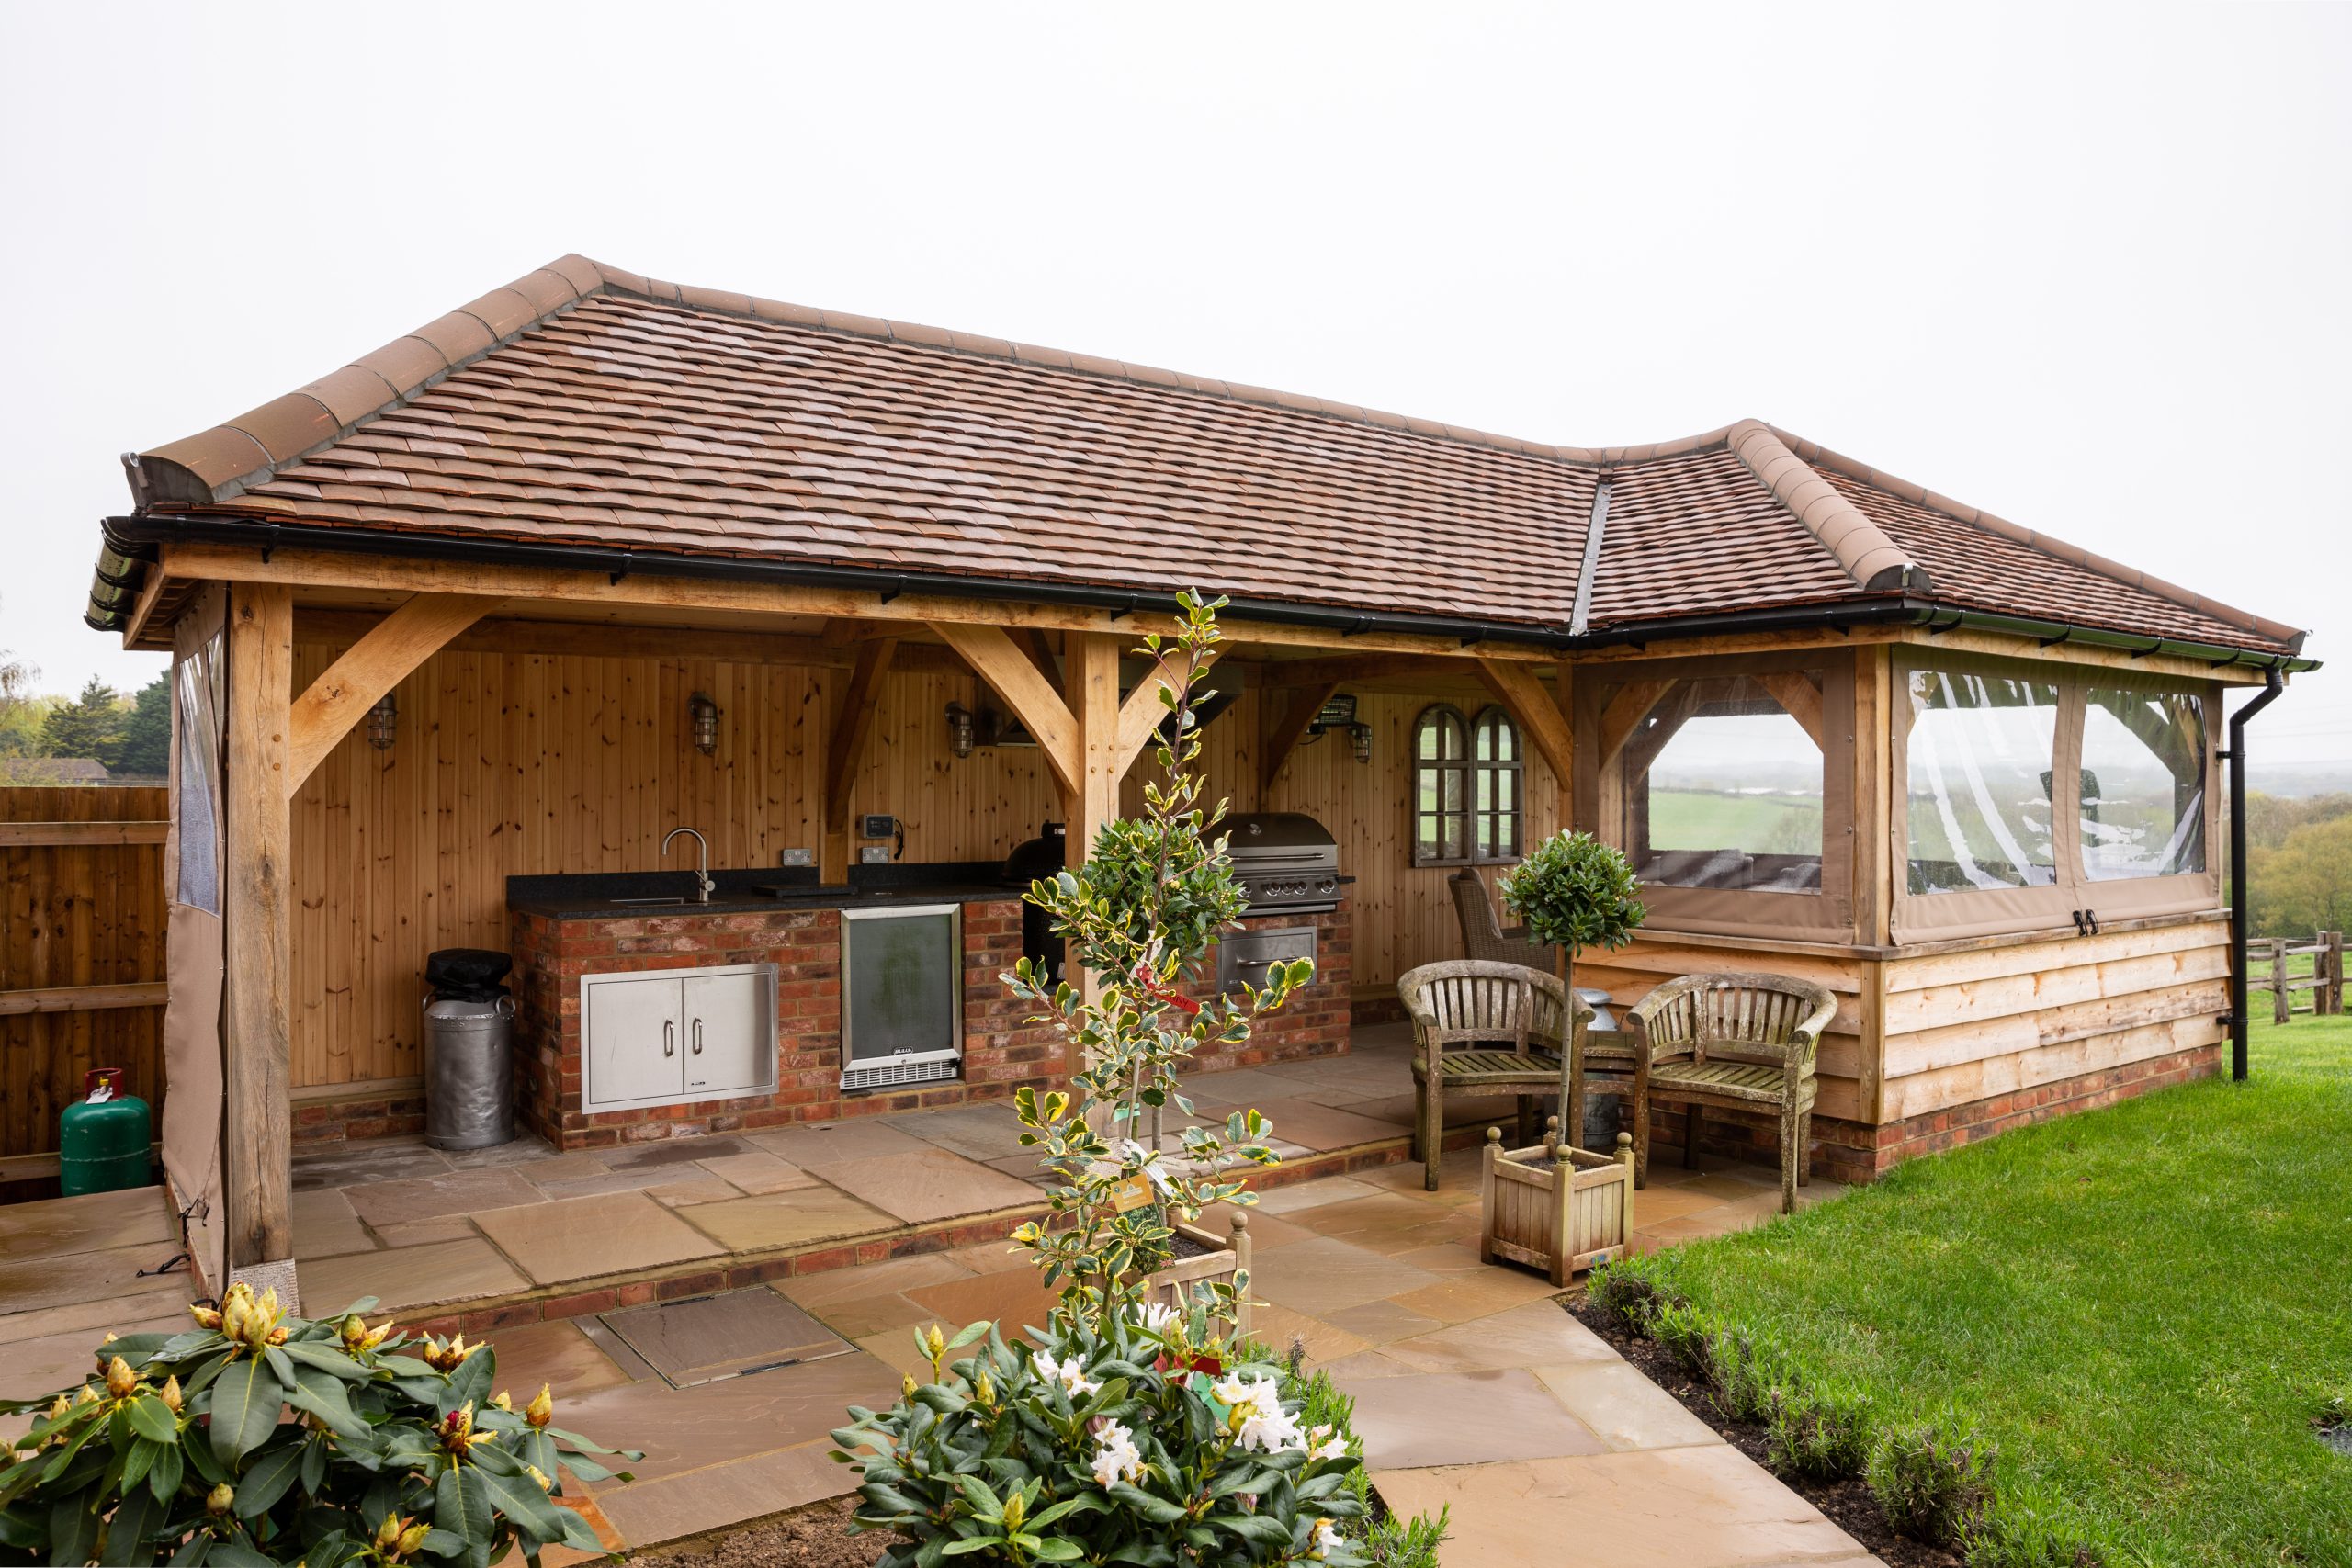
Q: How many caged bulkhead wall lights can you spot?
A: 4